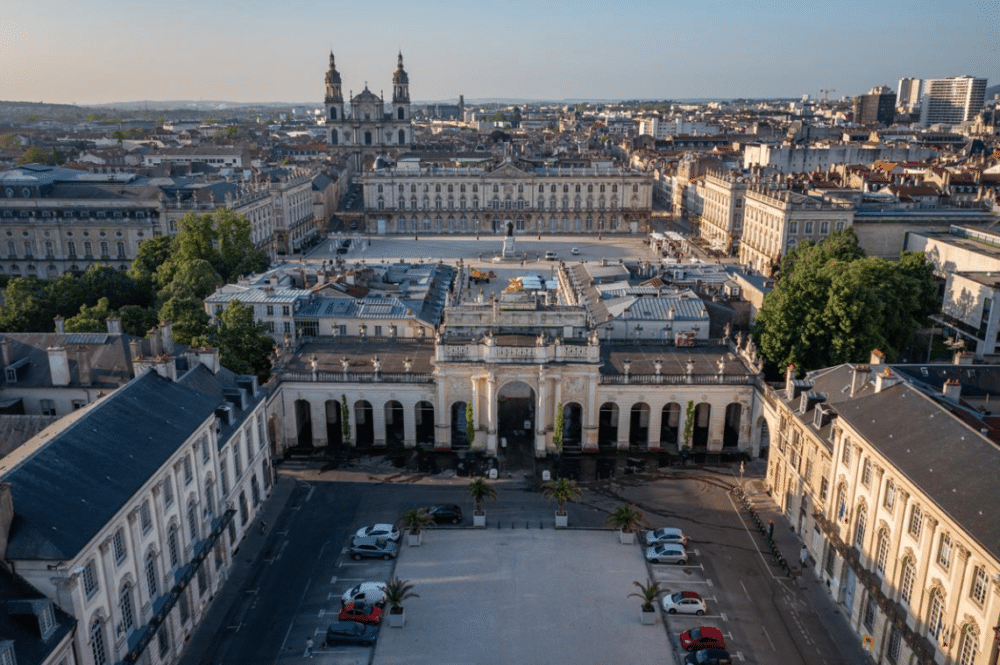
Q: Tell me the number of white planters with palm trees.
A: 6